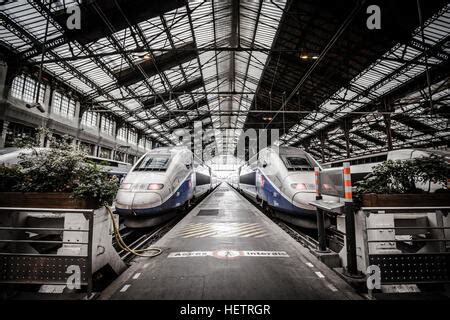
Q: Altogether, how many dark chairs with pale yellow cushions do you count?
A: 0